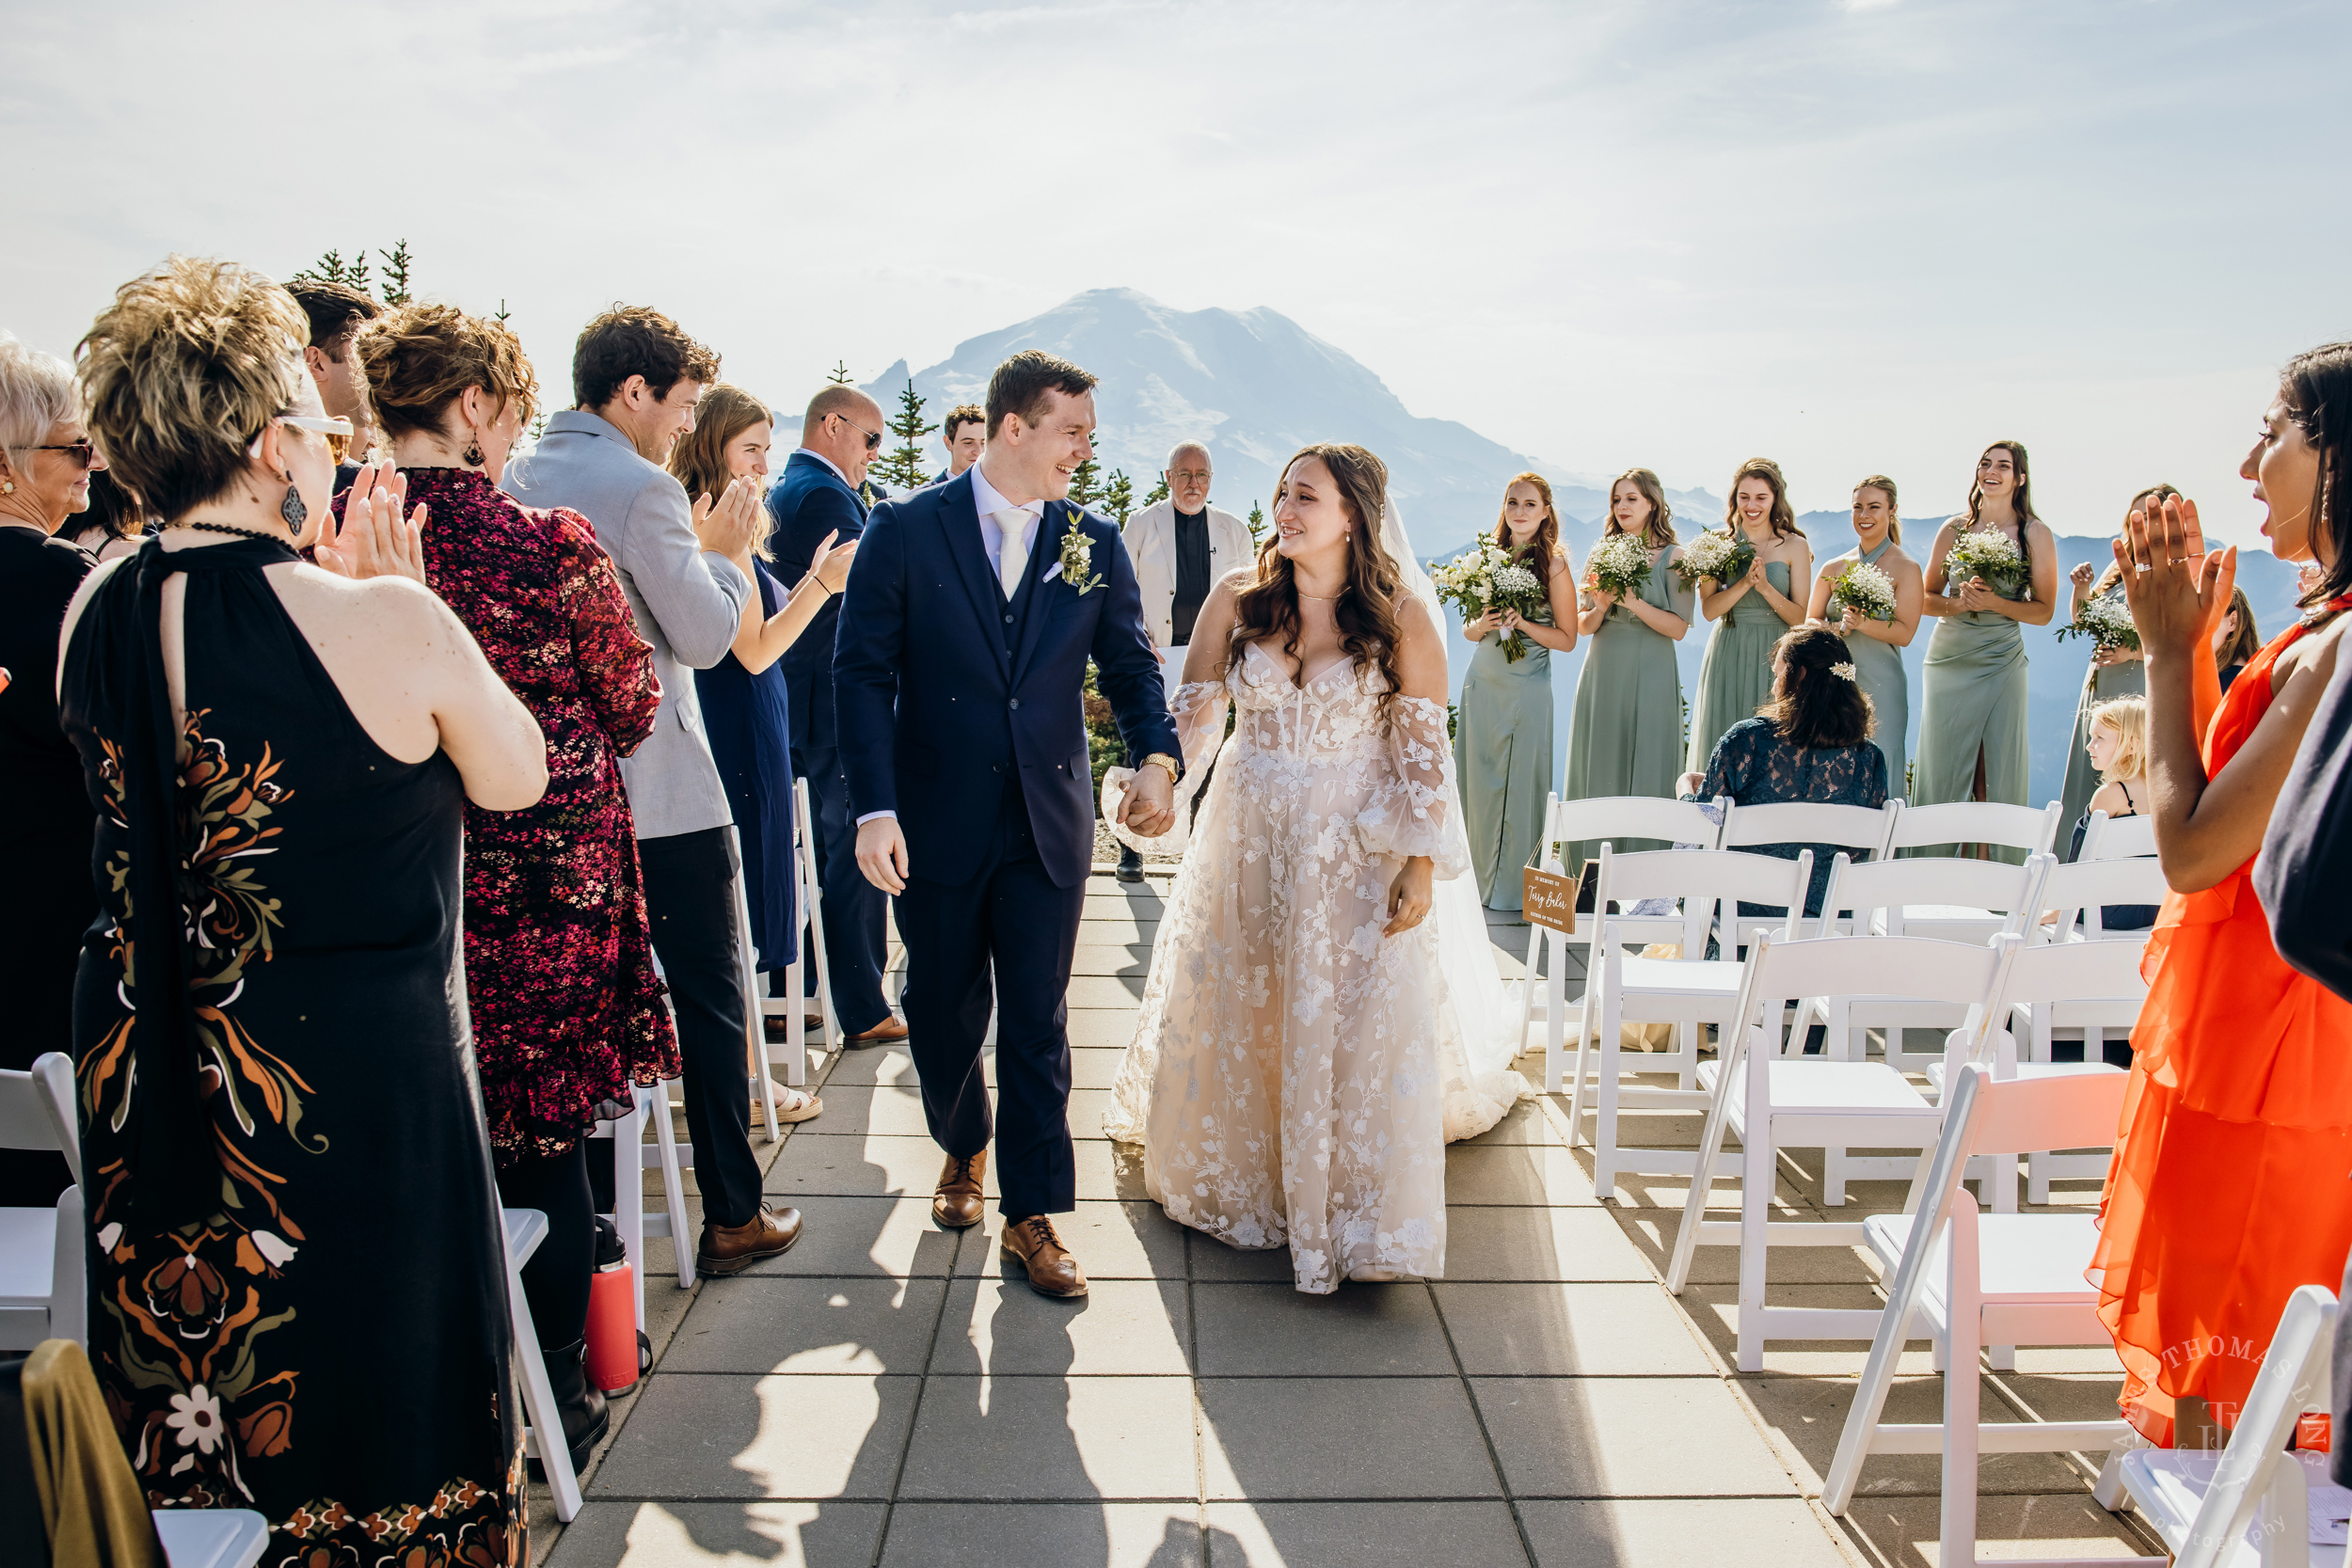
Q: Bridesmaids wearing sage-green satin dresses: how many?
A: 6